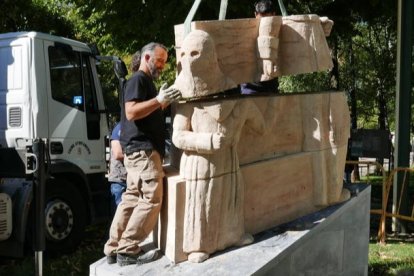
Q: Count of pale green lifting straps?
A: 3